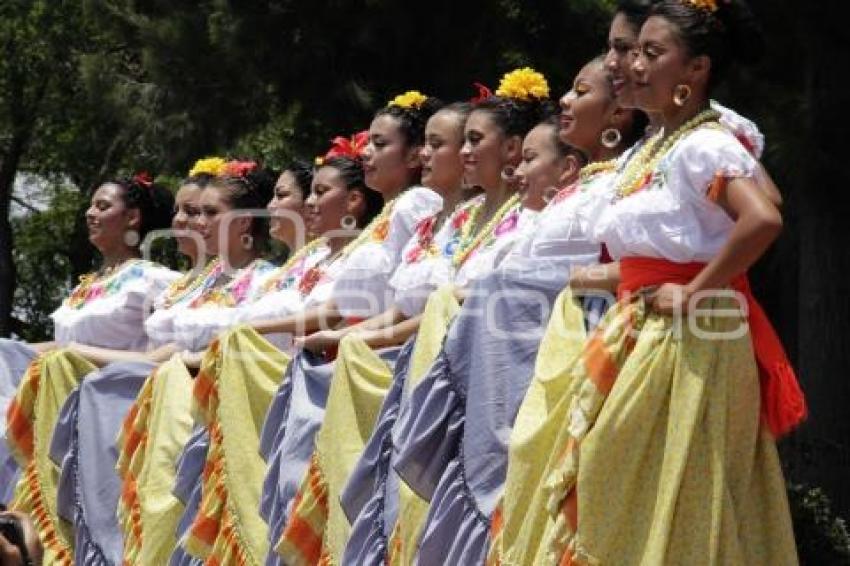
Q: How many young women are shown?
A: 12